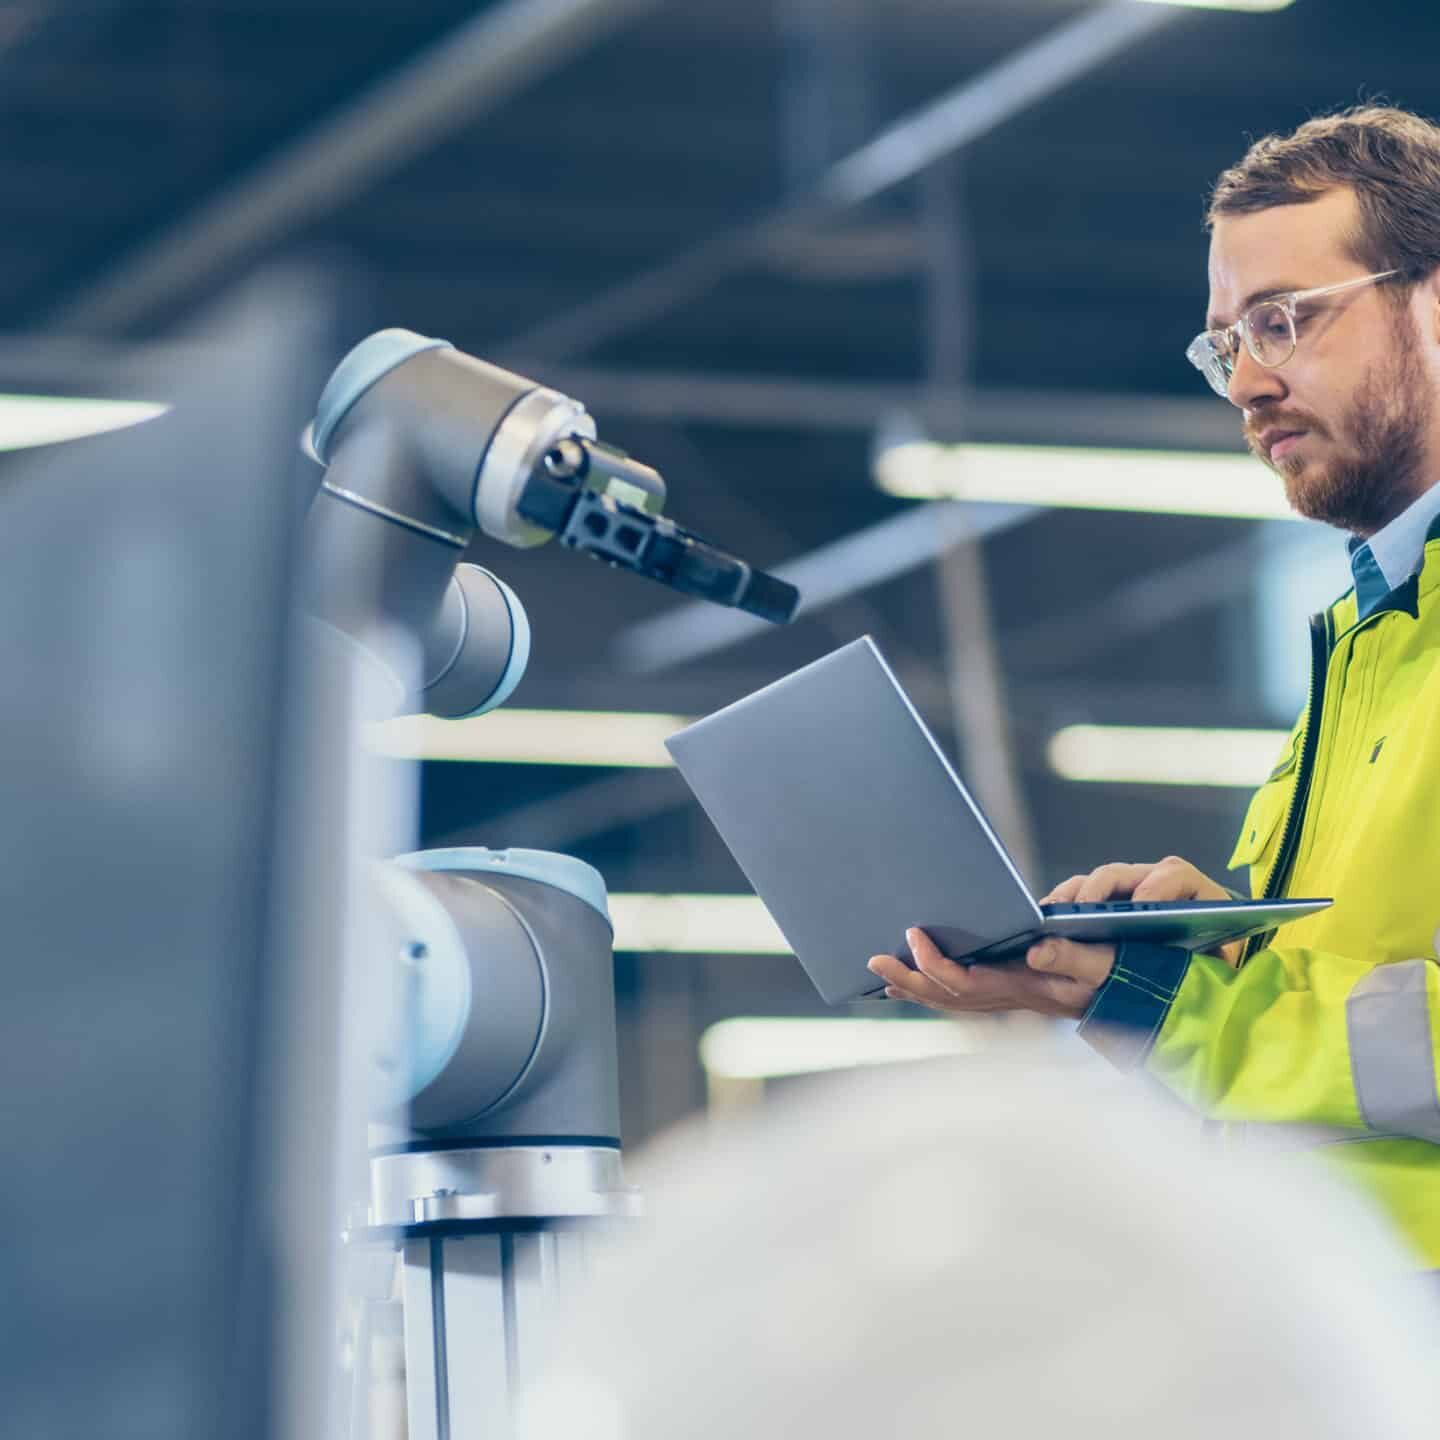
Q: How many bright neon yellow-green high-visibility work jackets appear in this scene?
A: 1